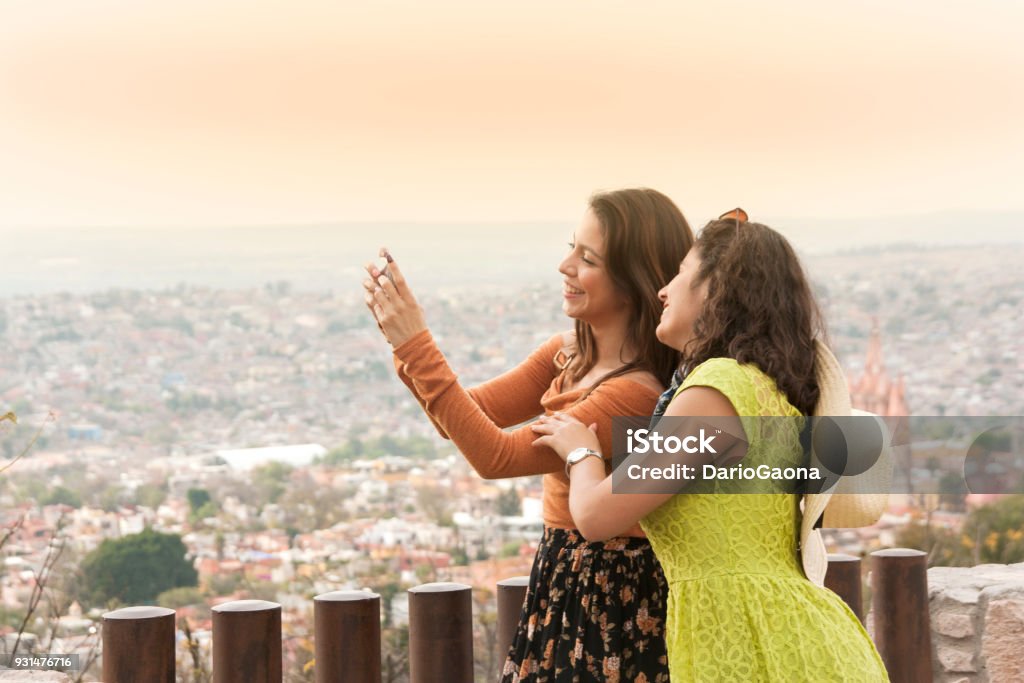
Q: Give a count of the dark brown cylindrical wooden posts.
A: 7